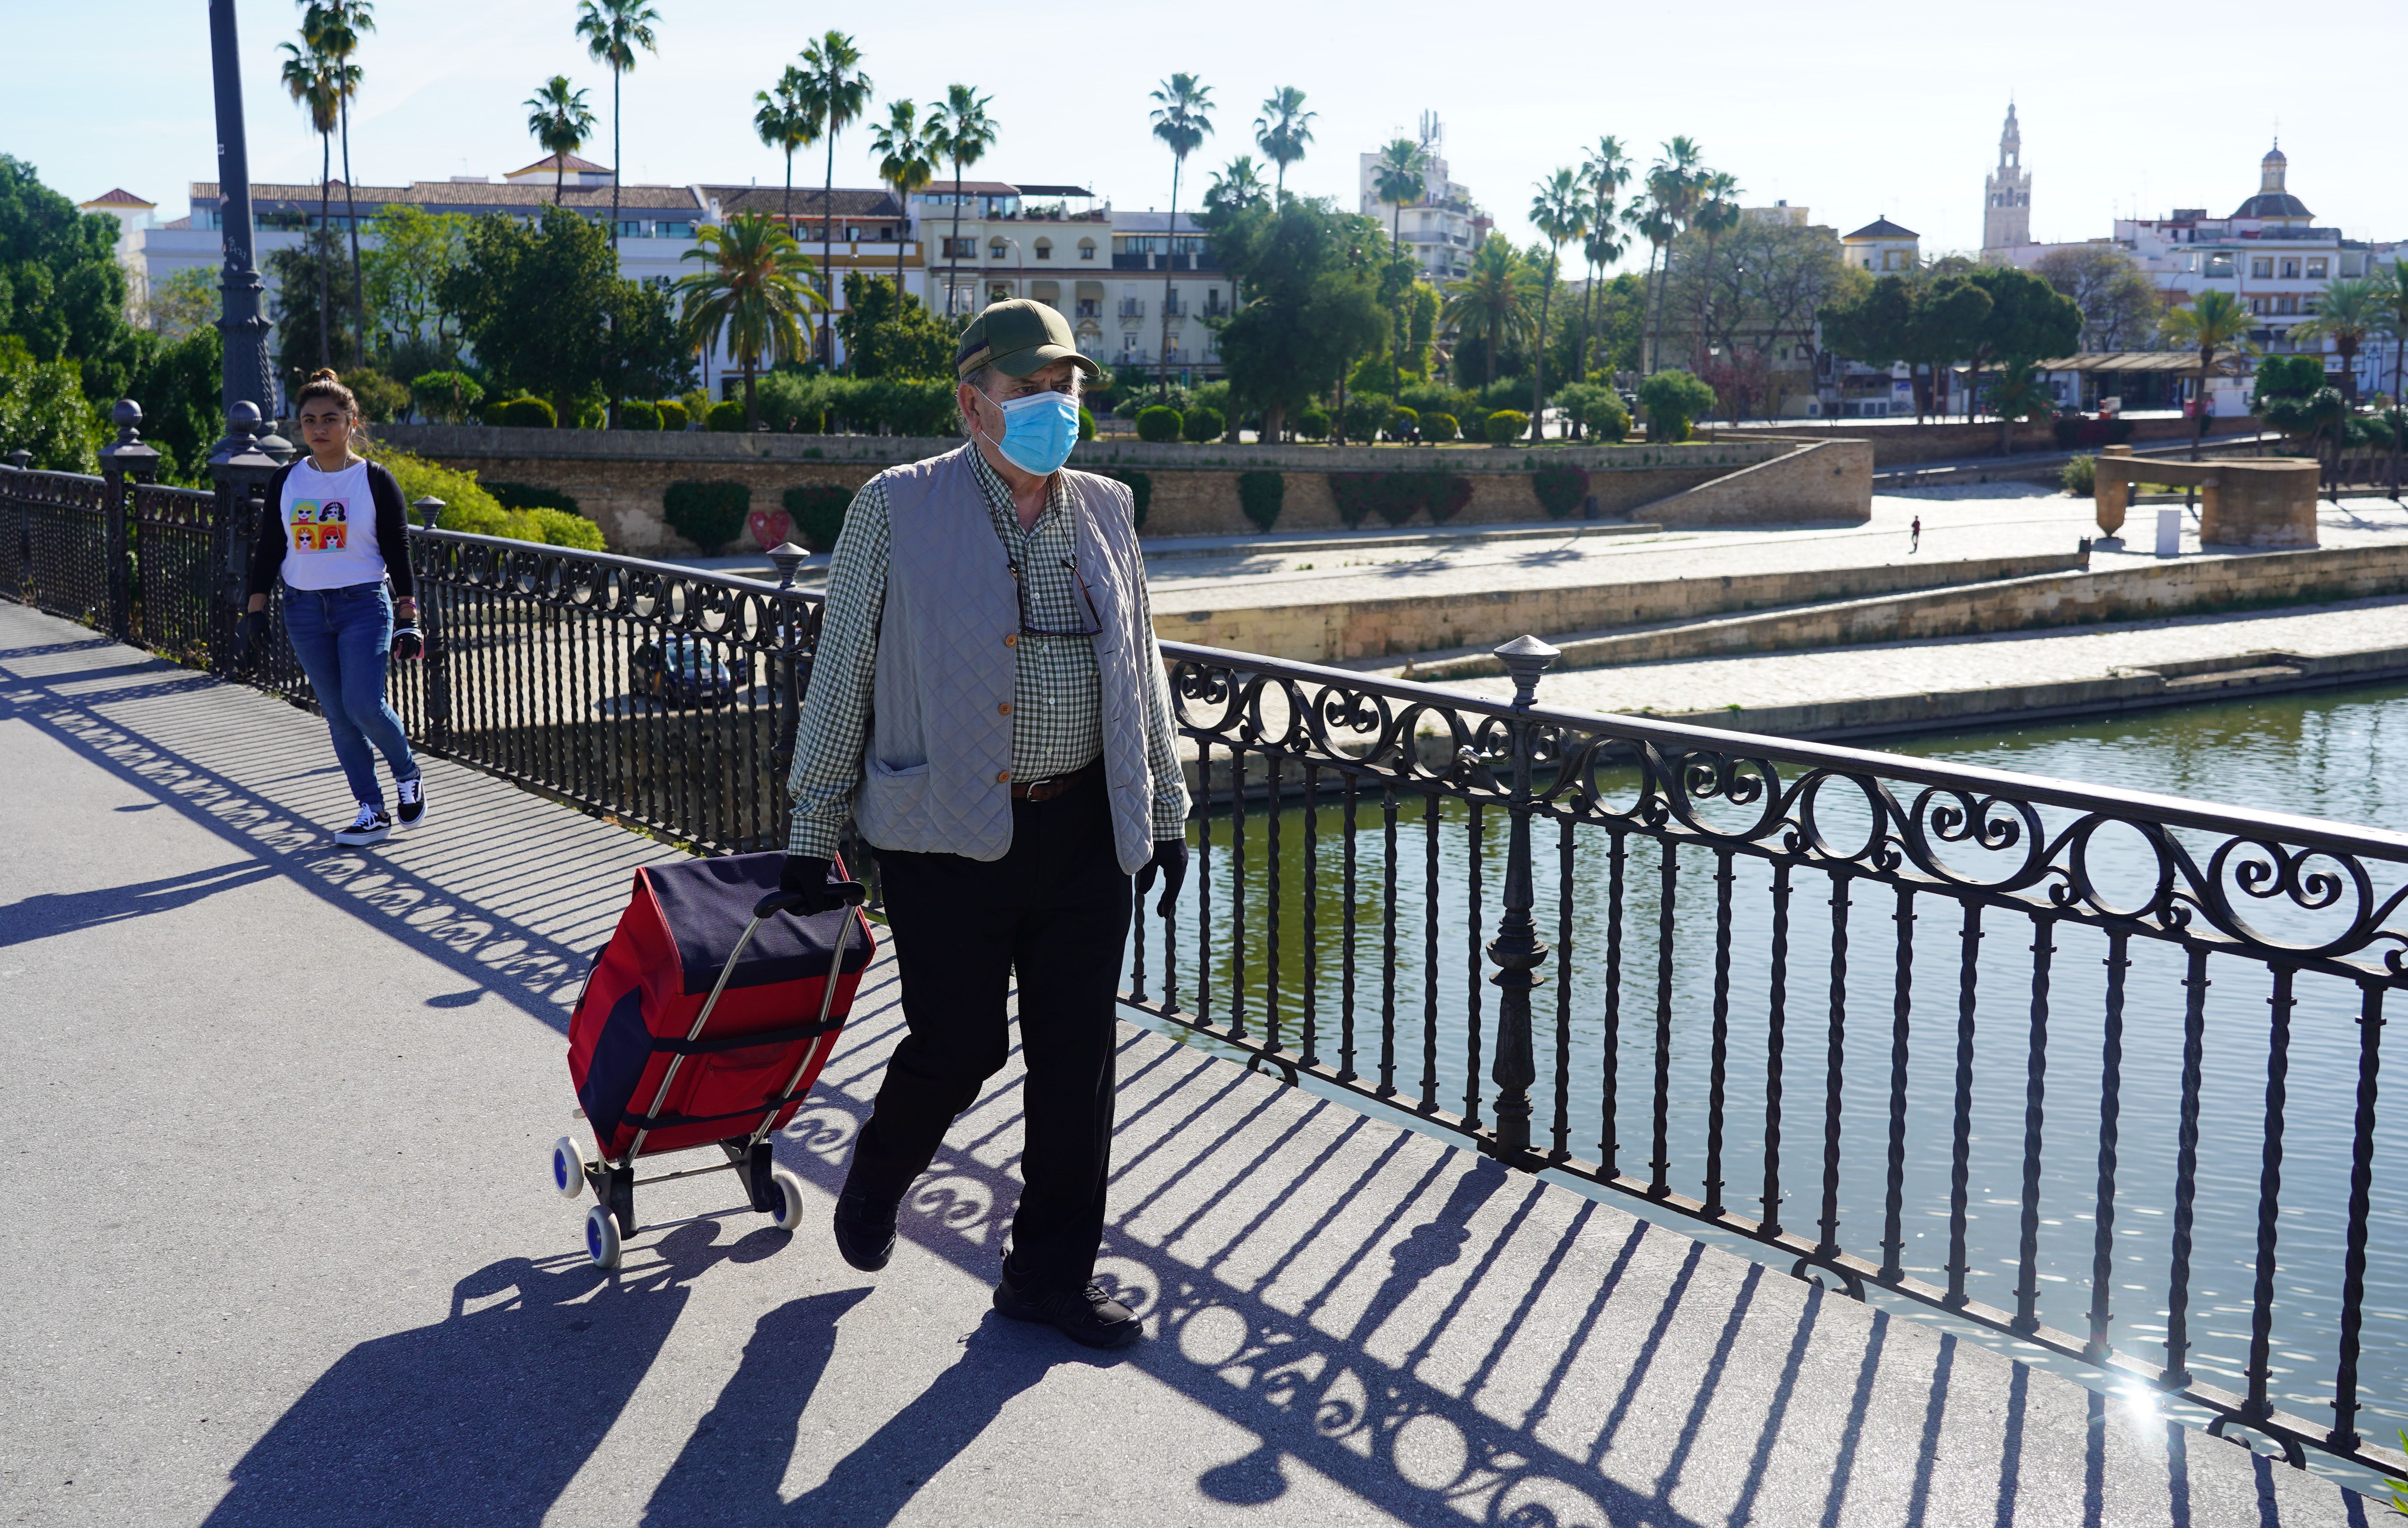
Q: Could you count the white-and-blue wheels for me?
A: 3